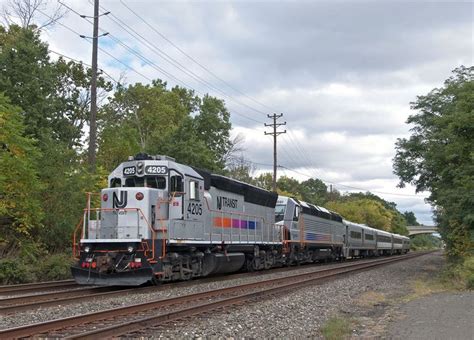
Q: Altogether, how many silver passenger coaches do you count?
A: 4